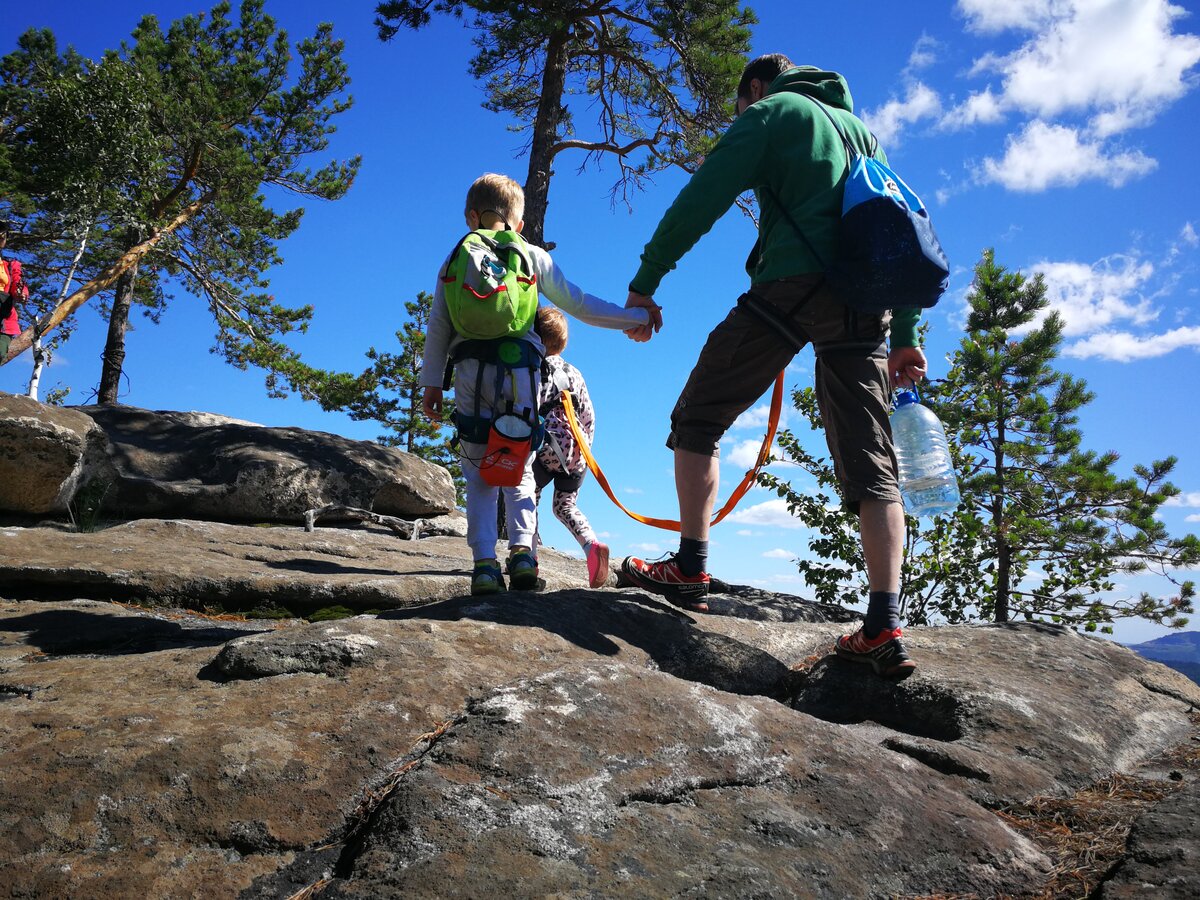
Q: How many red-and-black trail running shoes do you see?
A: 2